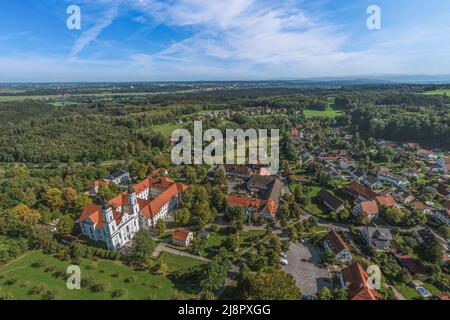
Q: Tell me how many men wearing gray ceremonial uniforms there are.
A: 0